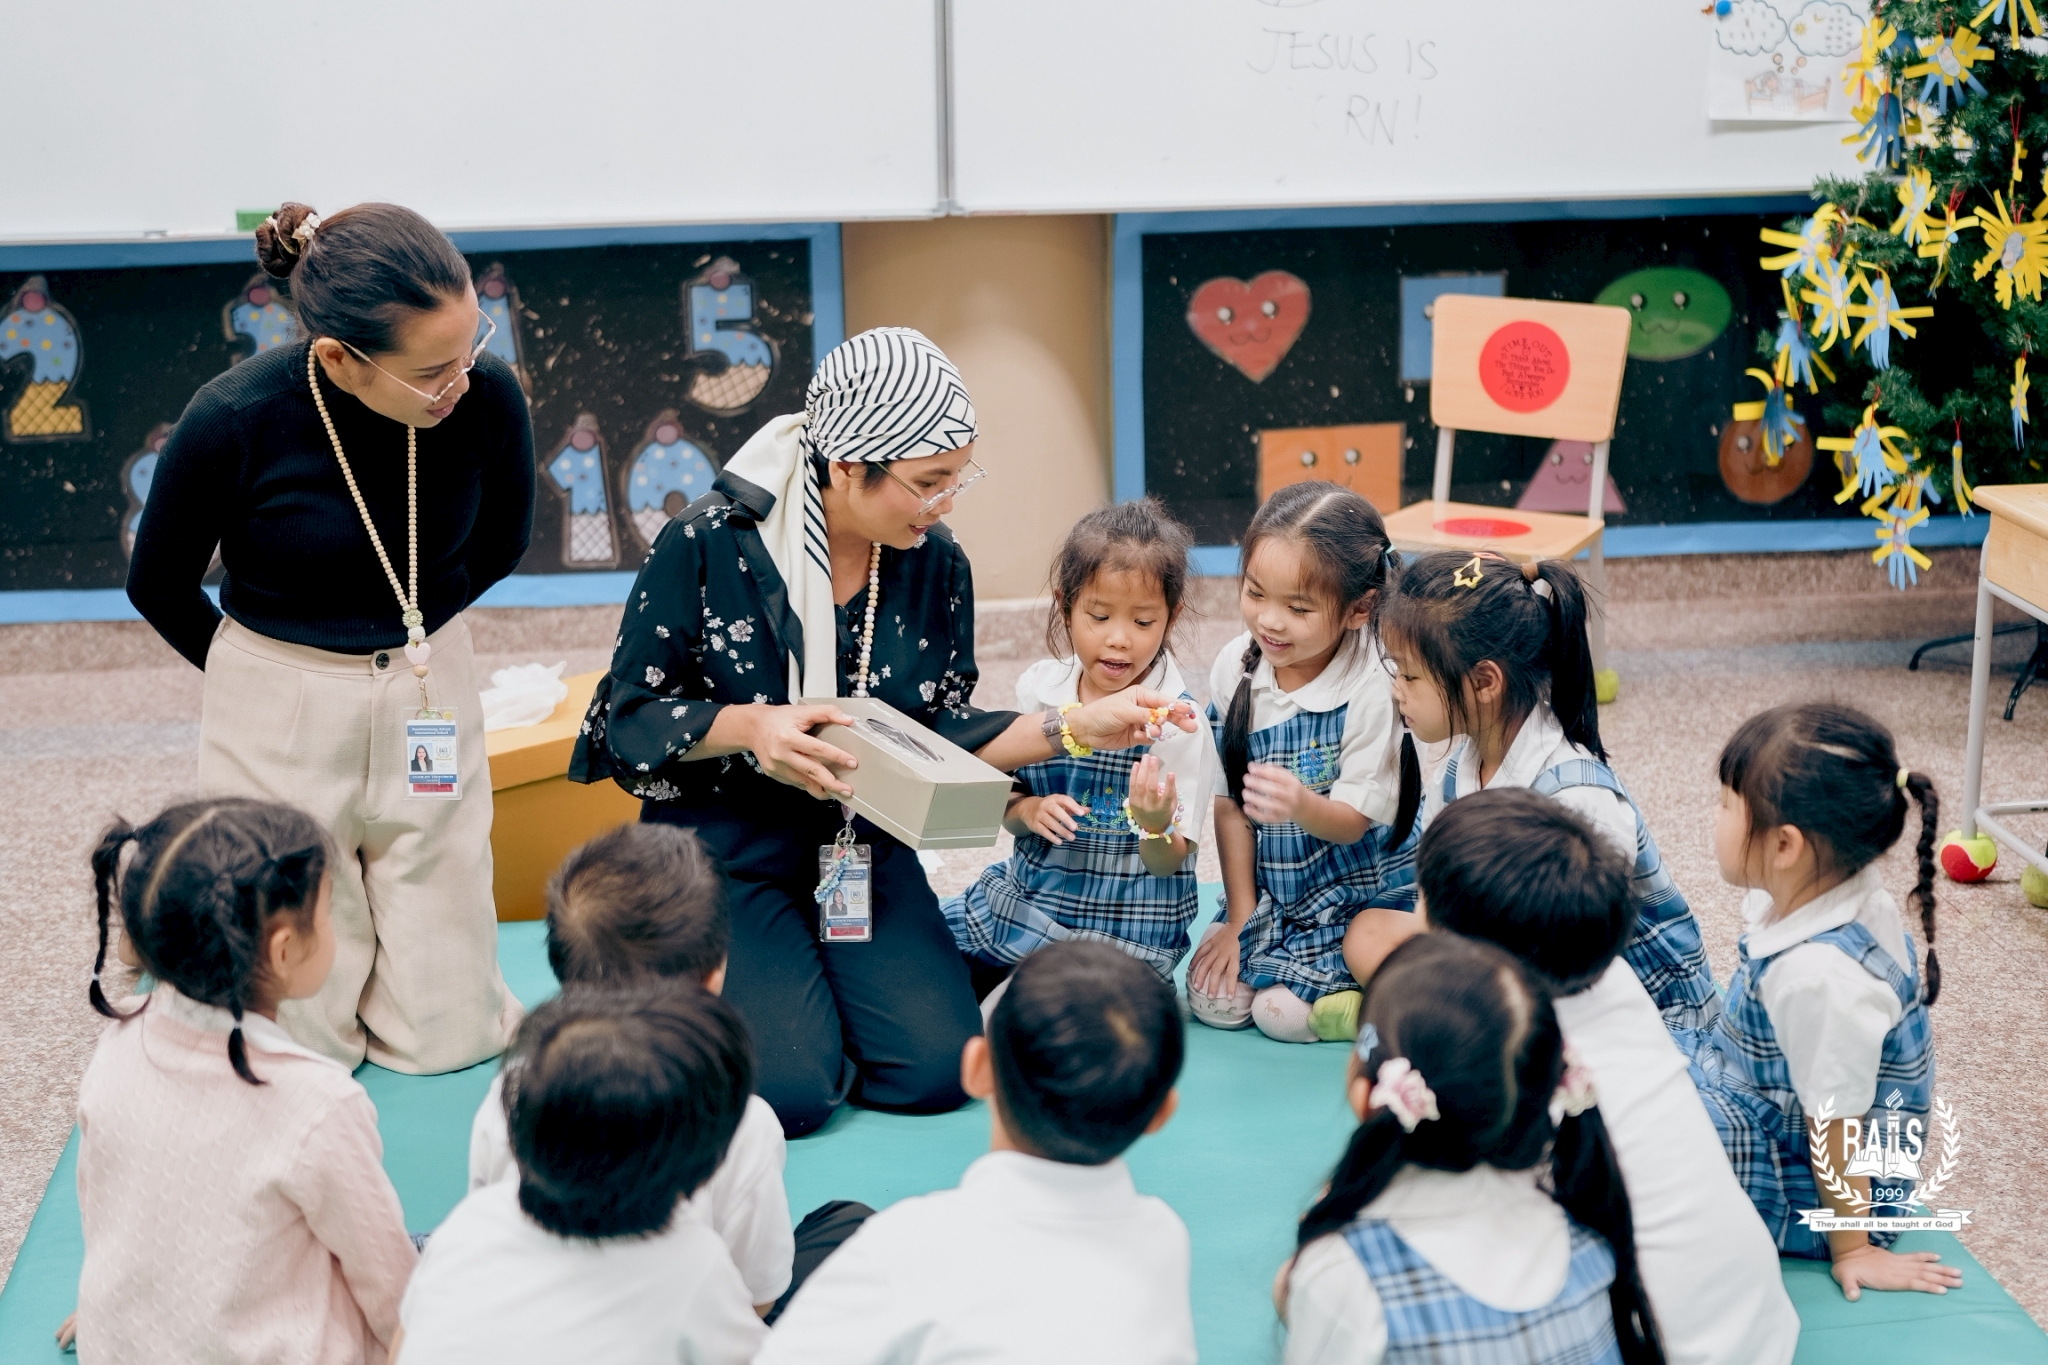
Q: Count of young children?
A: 10